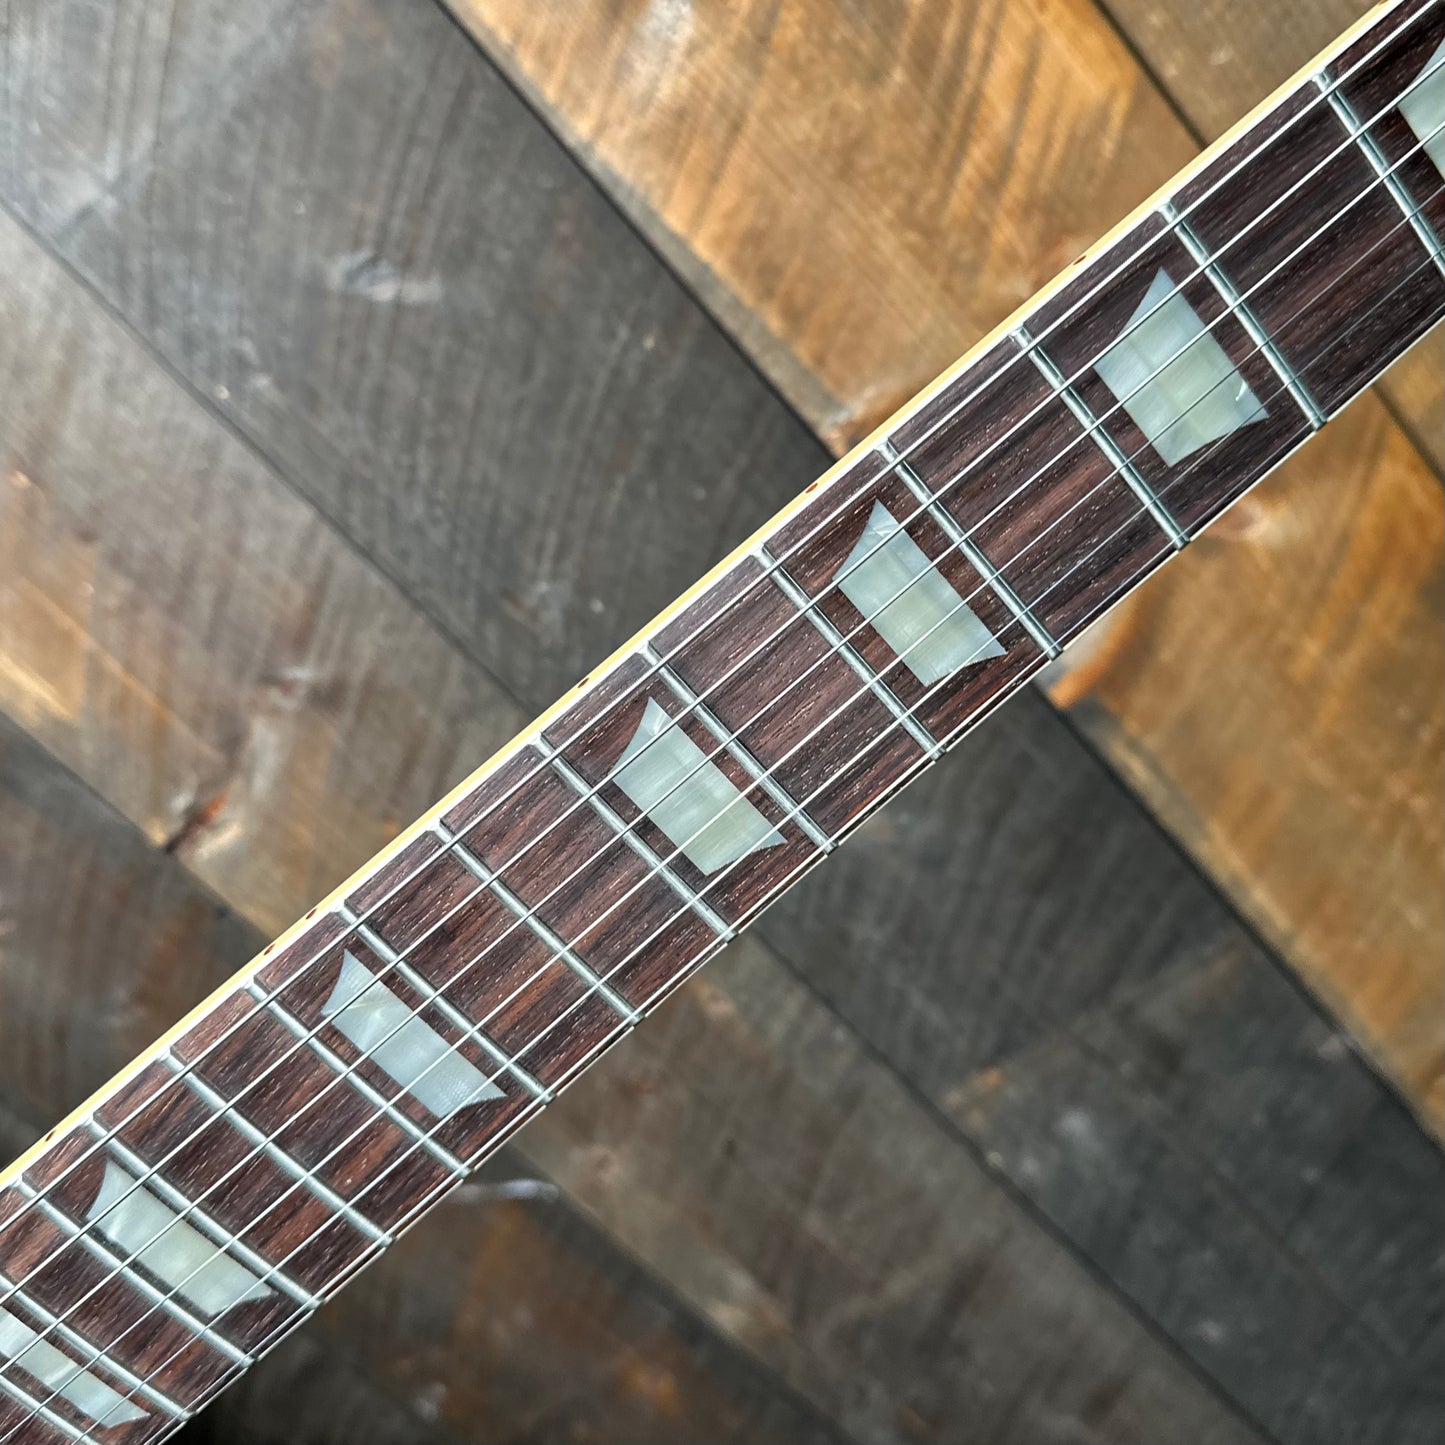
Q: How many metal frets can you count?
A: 15